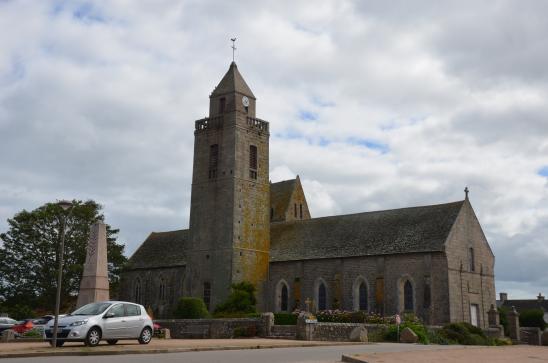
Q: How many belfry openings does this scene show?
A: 2